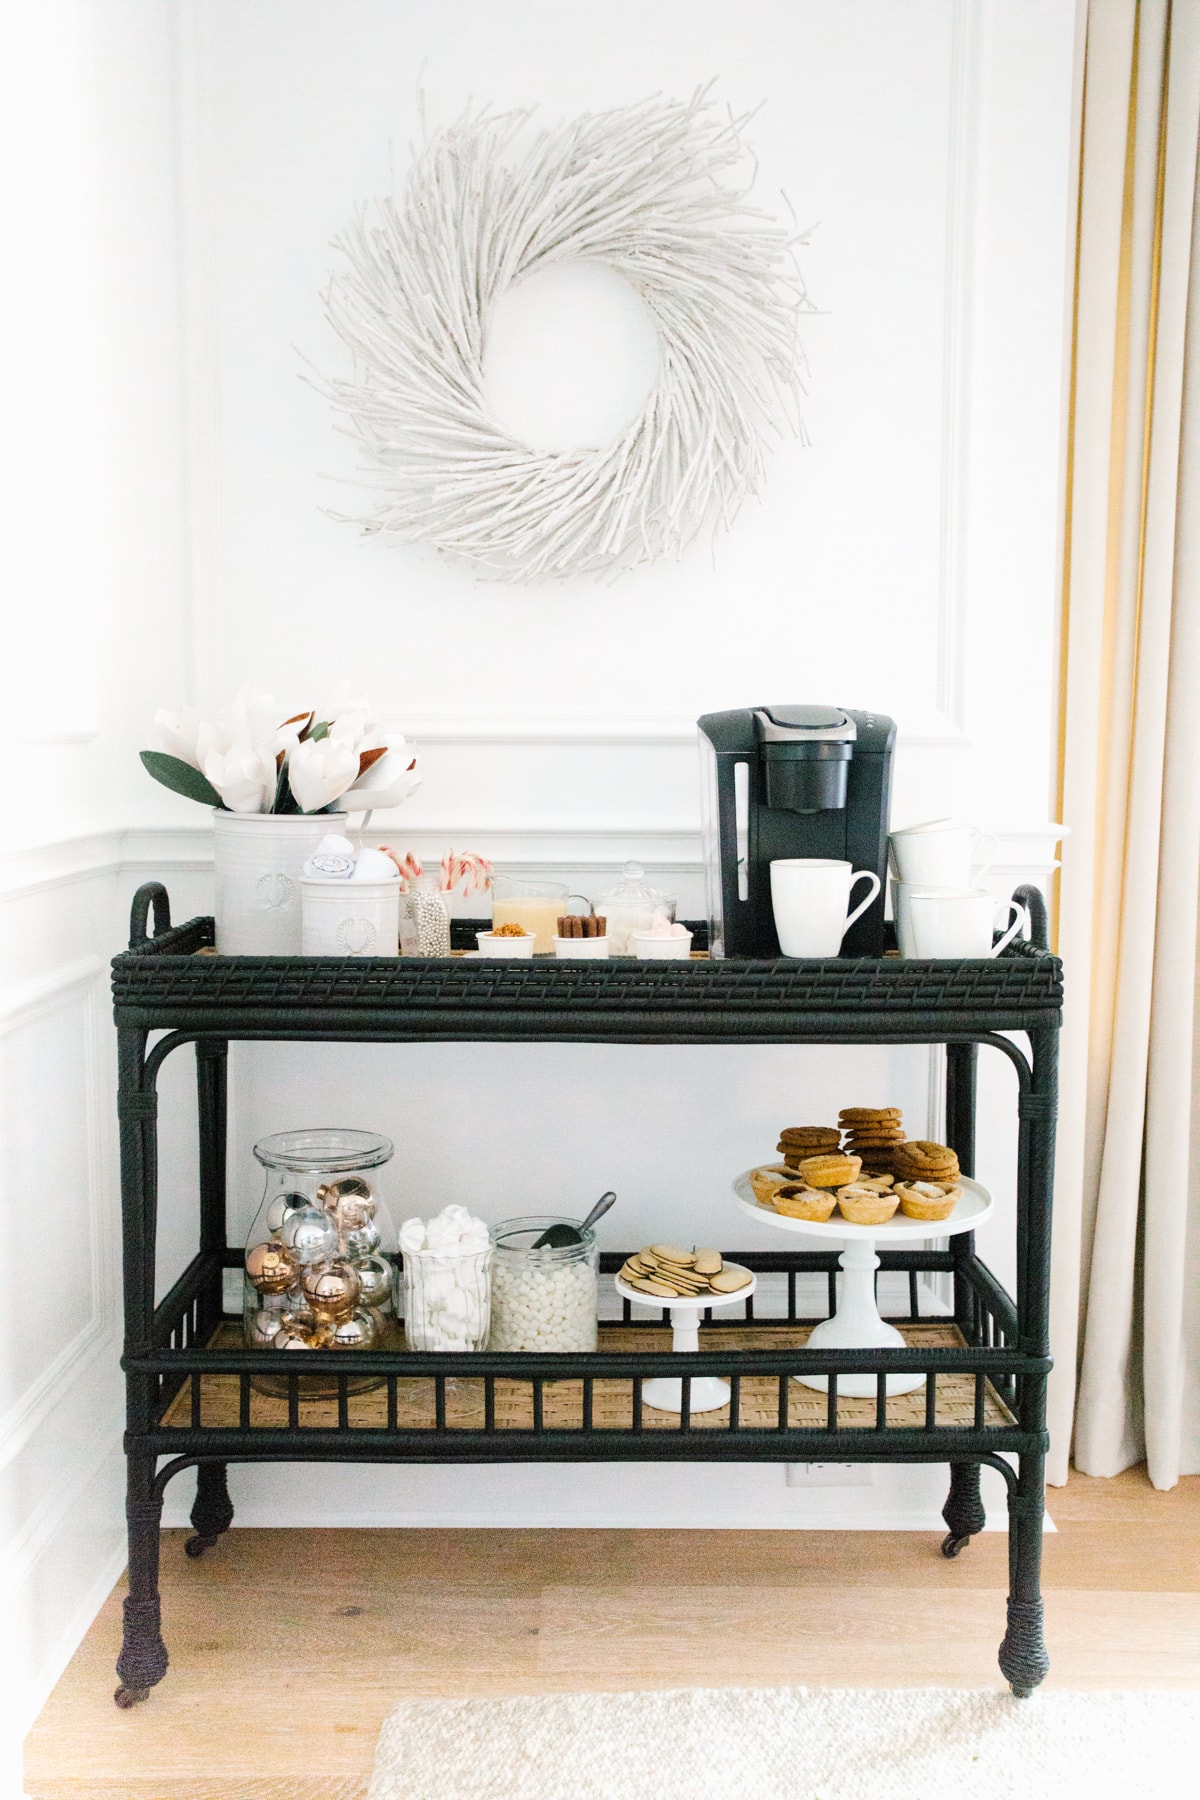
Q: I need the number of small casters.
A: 4